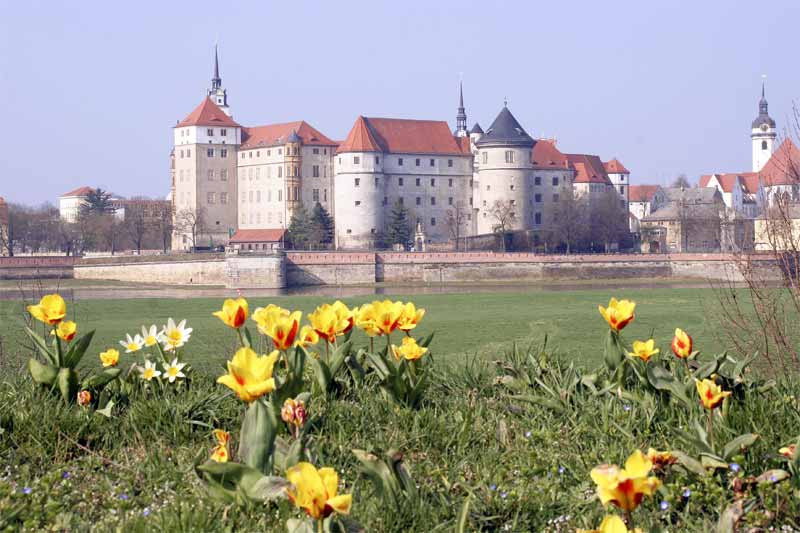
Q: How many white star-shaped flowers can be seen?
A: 5